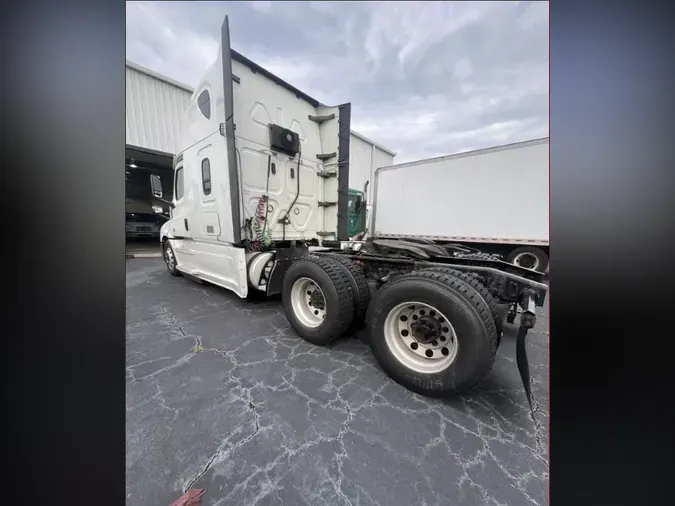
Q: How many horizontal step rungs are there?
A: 5